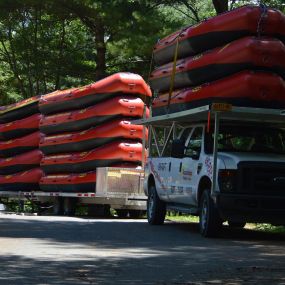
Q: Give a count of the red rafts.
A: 13